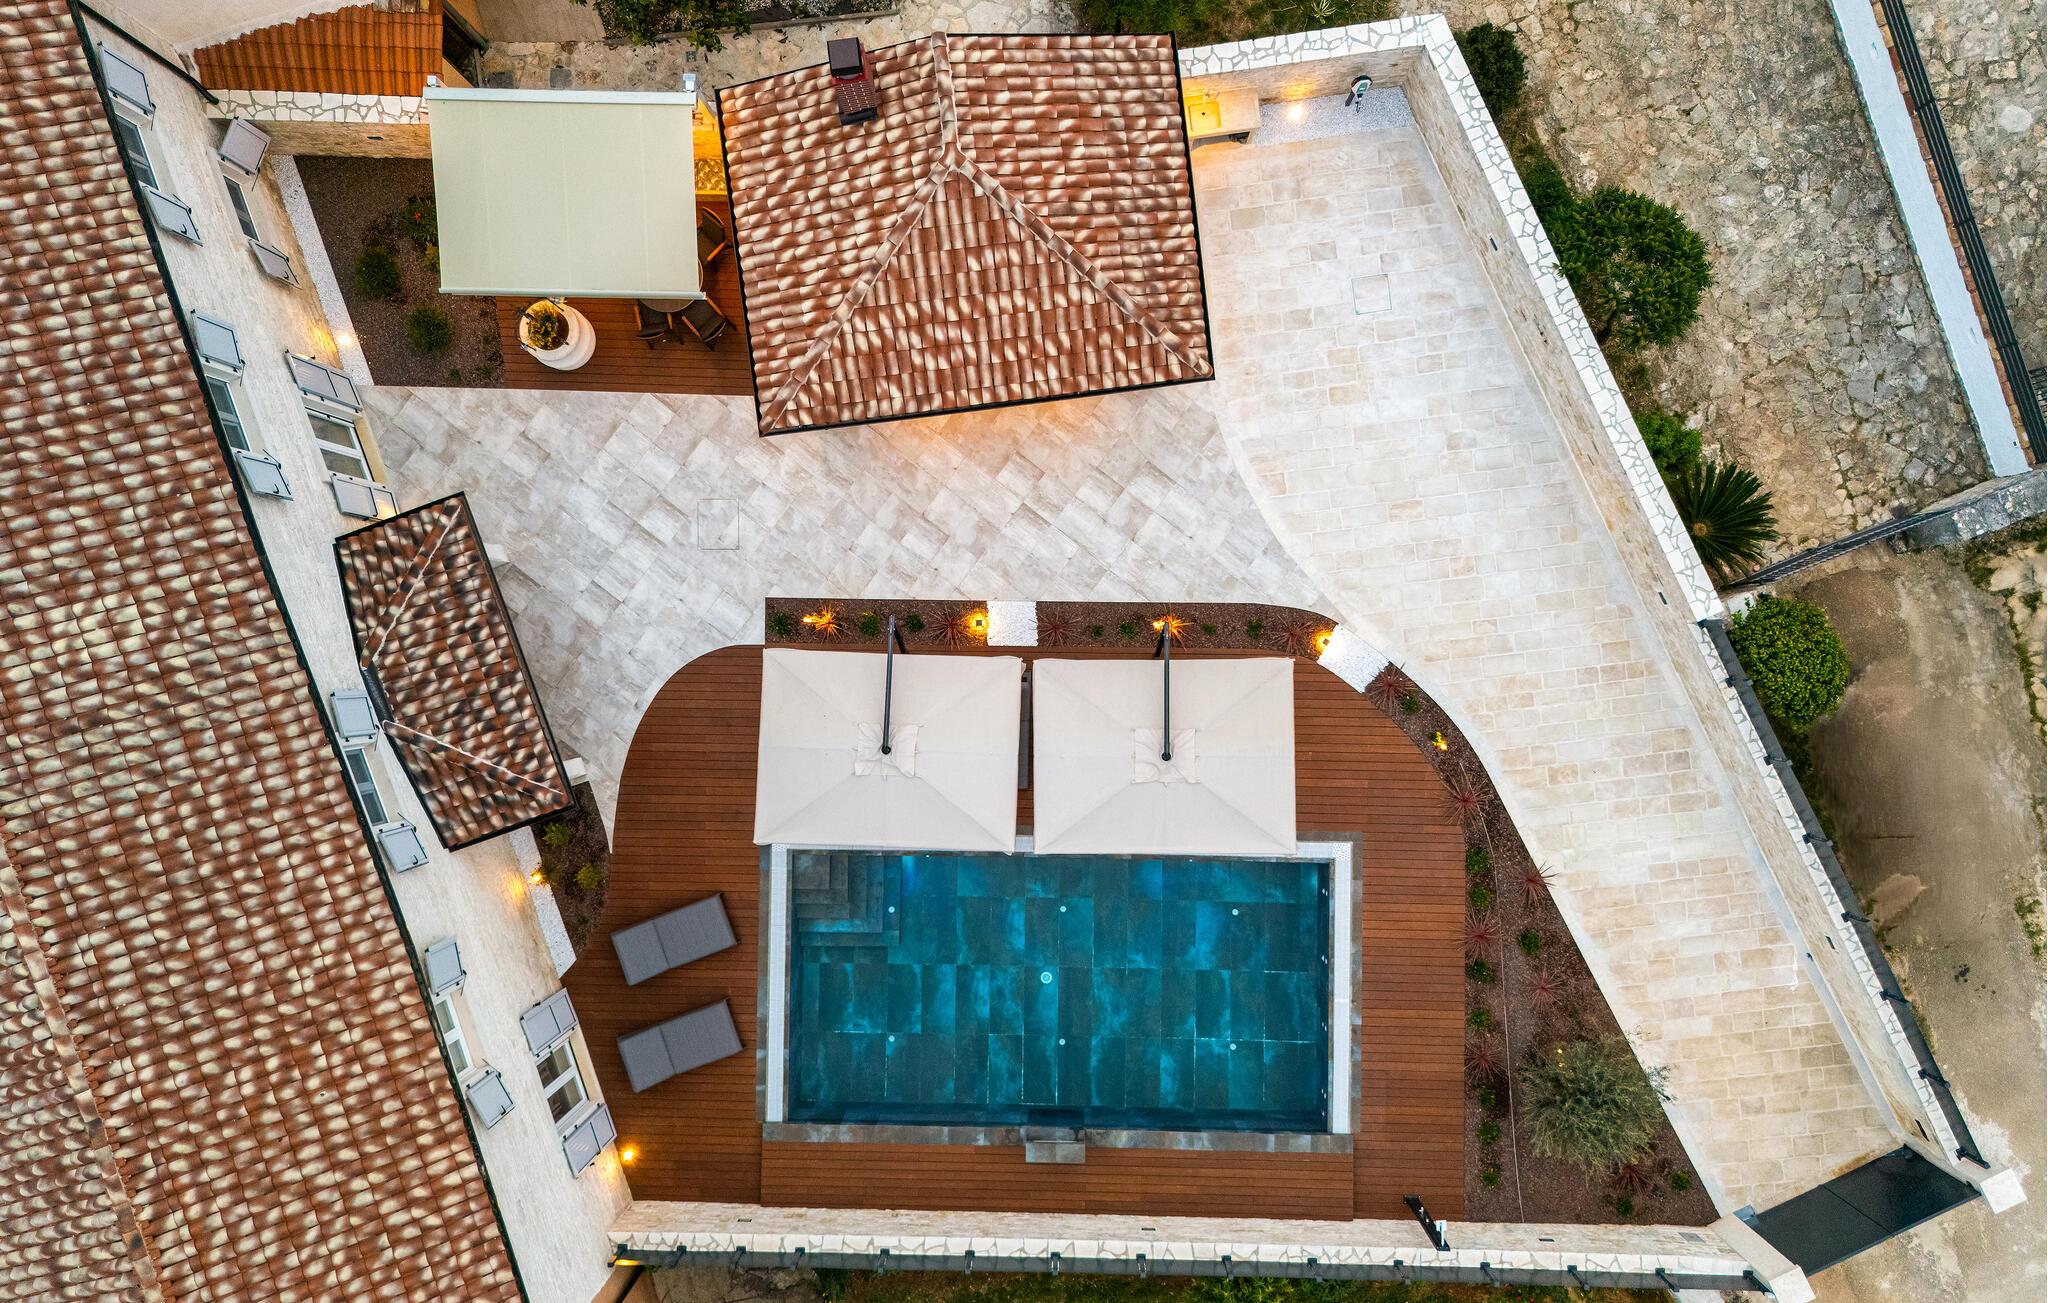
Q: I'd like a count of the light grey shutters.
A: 14